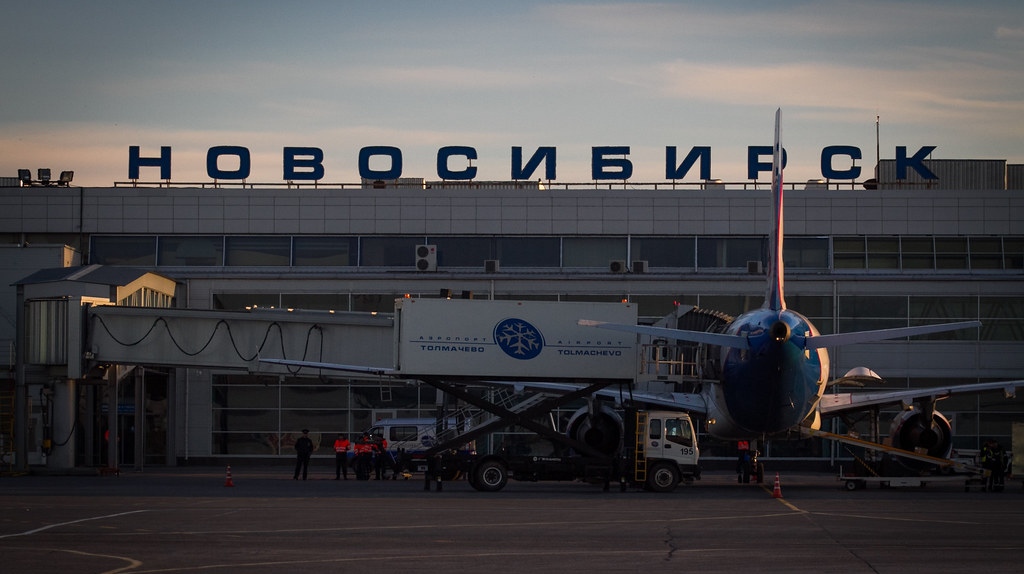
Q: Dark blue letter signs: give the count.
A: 11